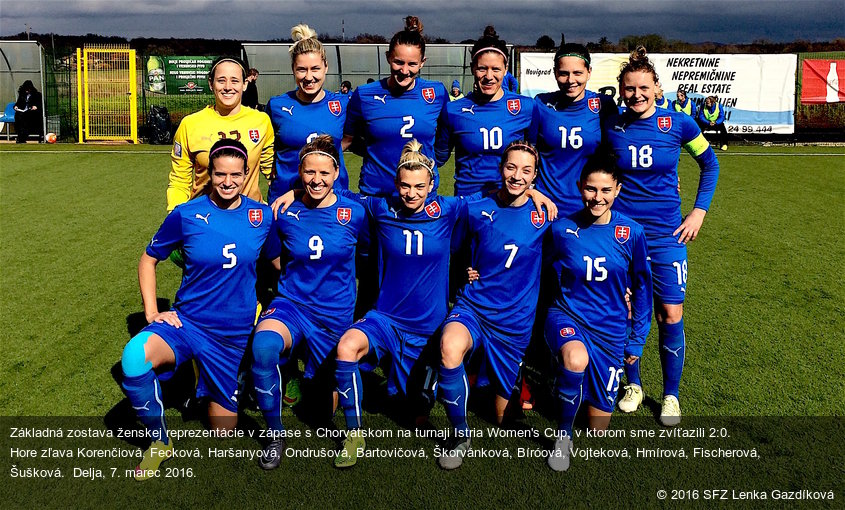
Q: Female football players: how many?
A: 11